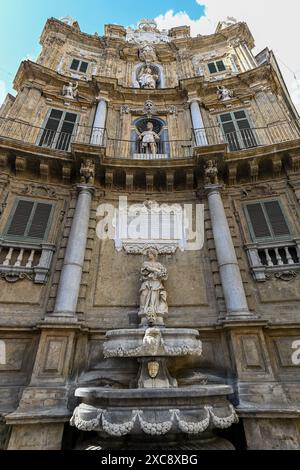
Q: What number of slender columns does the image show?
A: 4